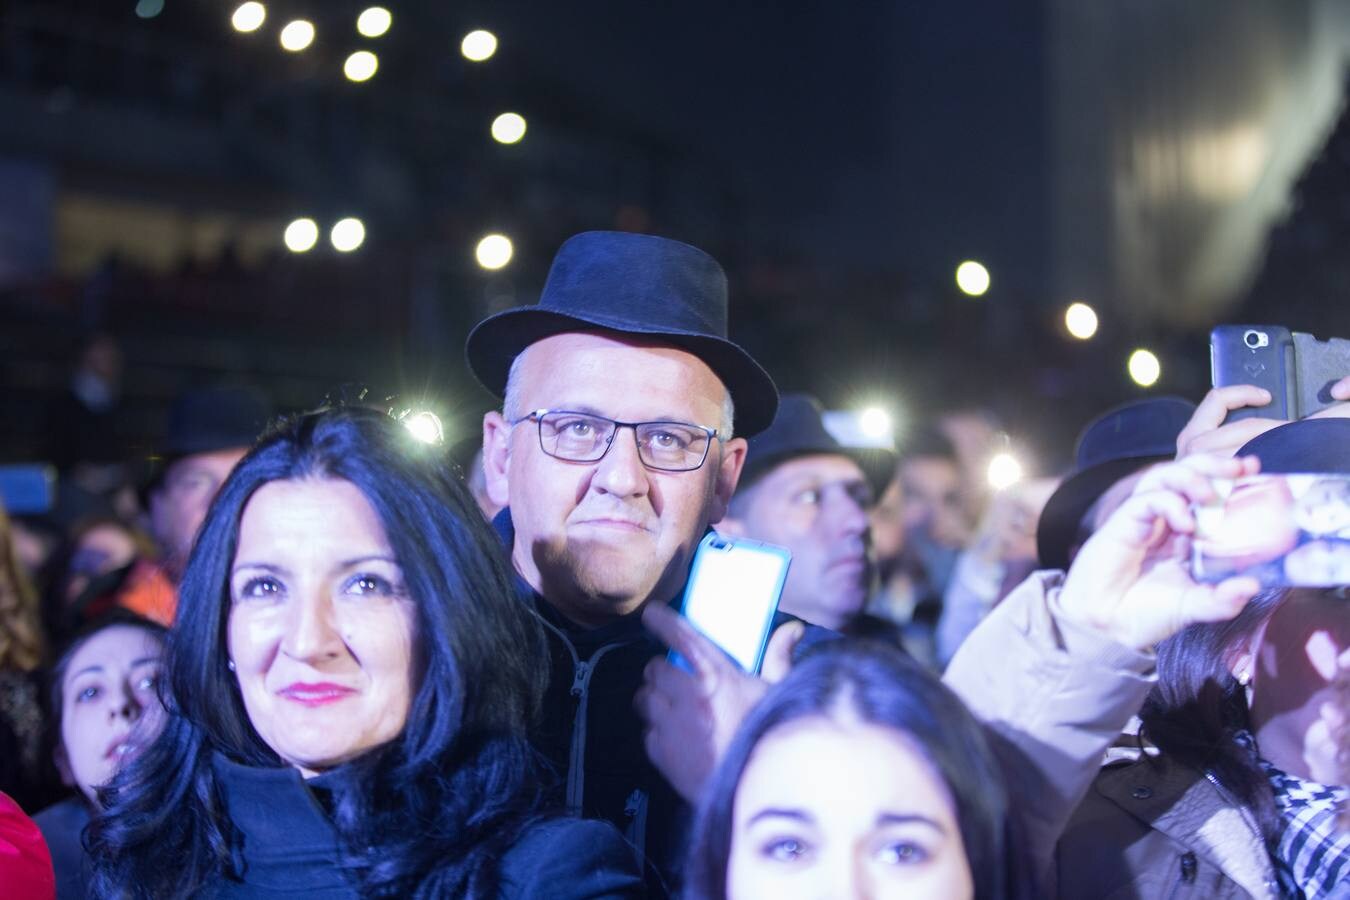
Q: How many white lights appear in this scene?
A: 15